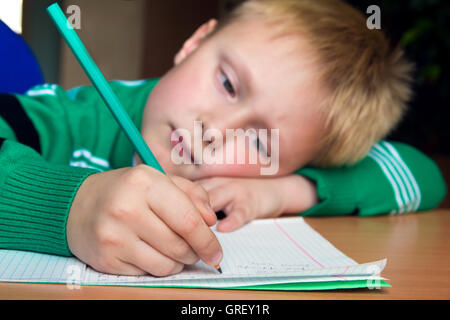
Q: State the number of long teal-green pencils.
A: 1